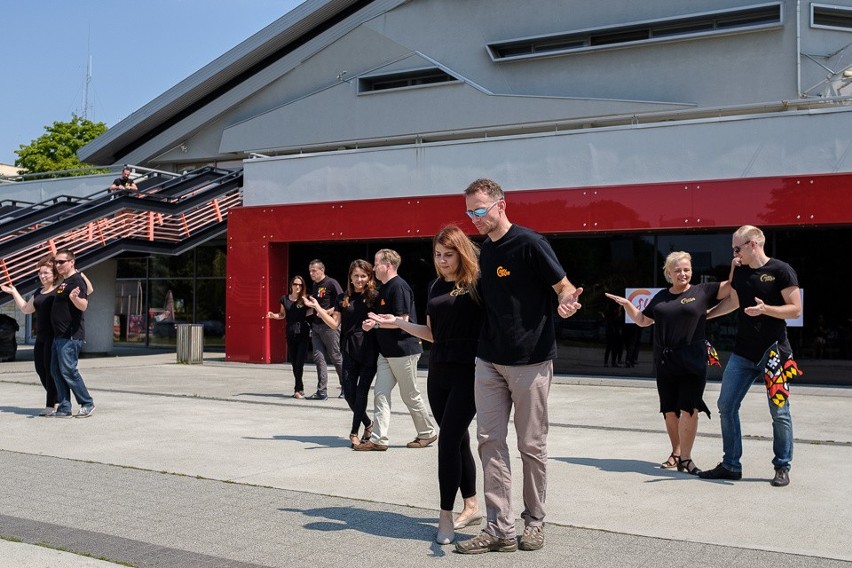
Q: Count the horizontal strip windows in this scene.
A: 3